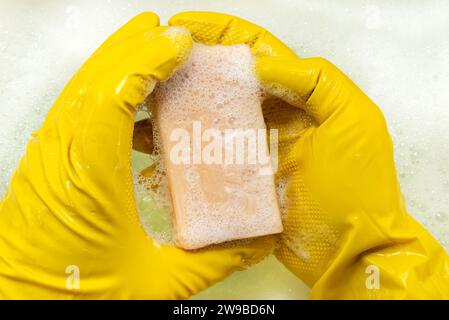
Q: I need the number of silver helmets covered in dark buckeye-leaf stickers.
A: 0